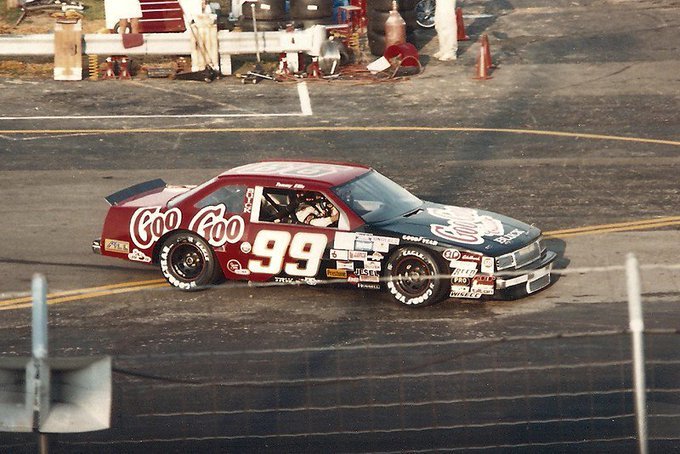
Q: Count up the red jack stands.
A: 4